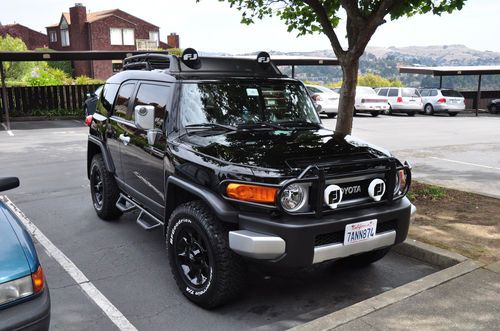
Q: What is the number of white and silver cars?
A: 4